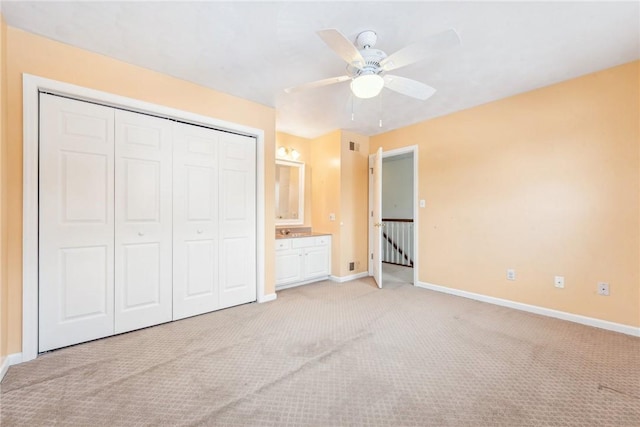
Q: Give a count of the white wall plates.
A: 5